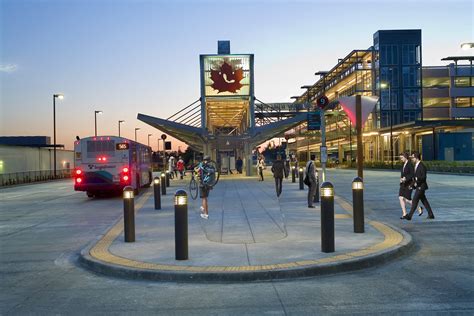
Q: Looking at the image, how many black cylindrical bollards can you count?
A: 10